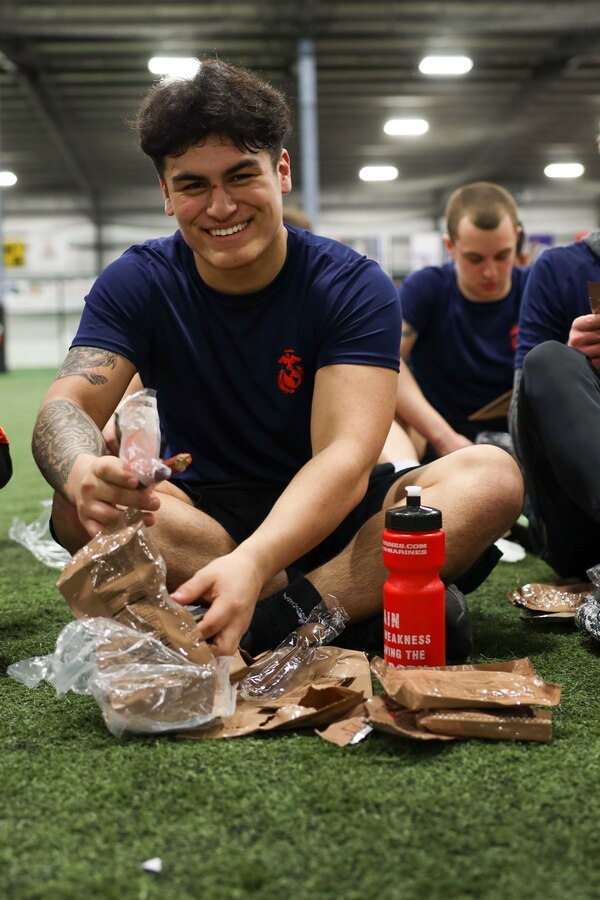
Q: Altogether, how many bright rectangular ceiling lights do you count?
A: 6